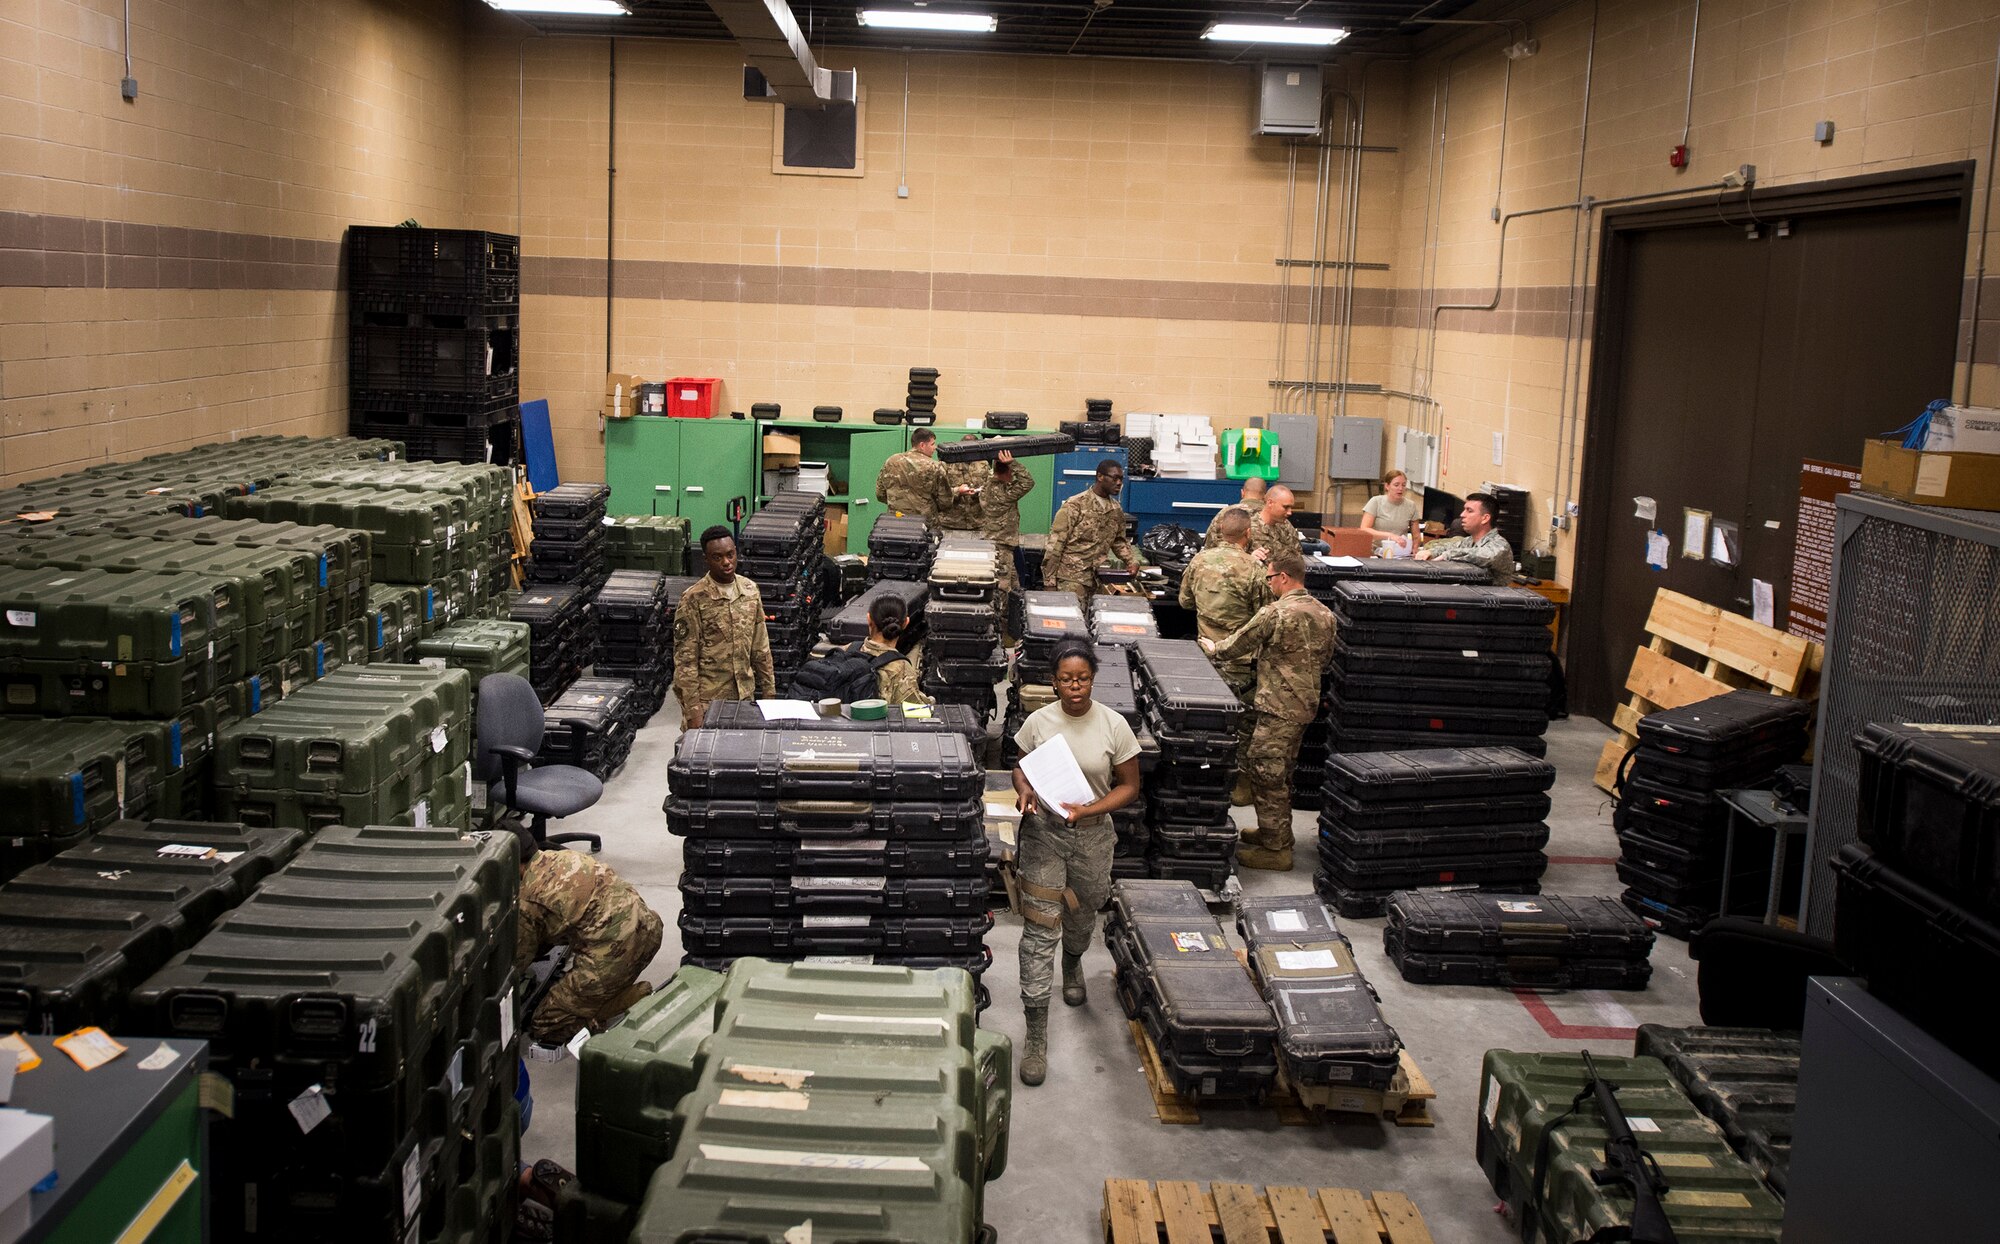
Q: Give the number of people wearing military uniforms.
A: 14